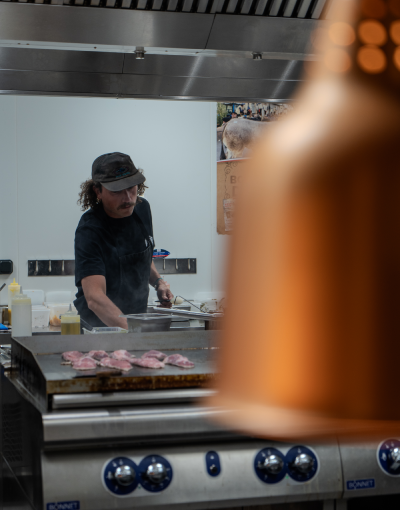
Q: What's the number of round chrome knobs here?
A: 5